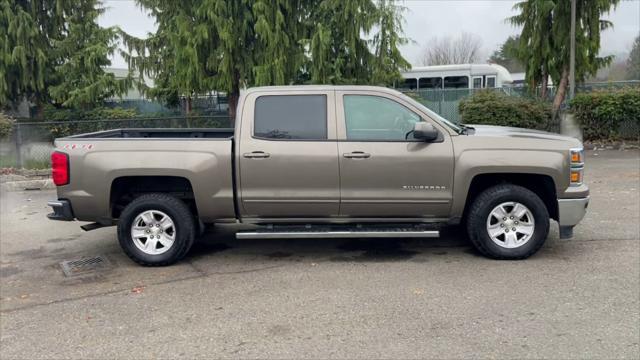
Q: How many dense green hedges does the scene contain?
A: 2